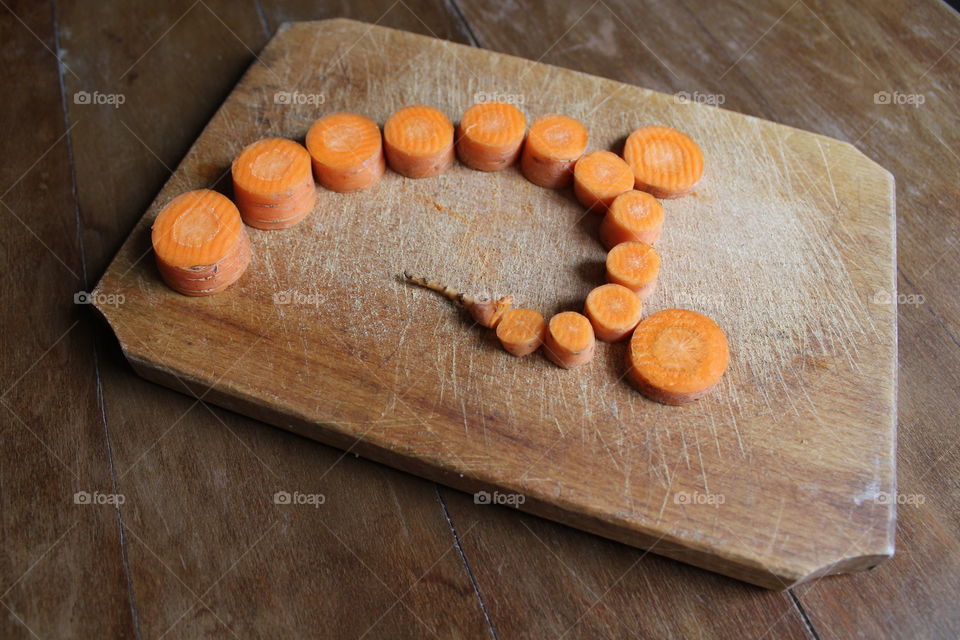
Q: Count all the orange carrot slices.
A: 14